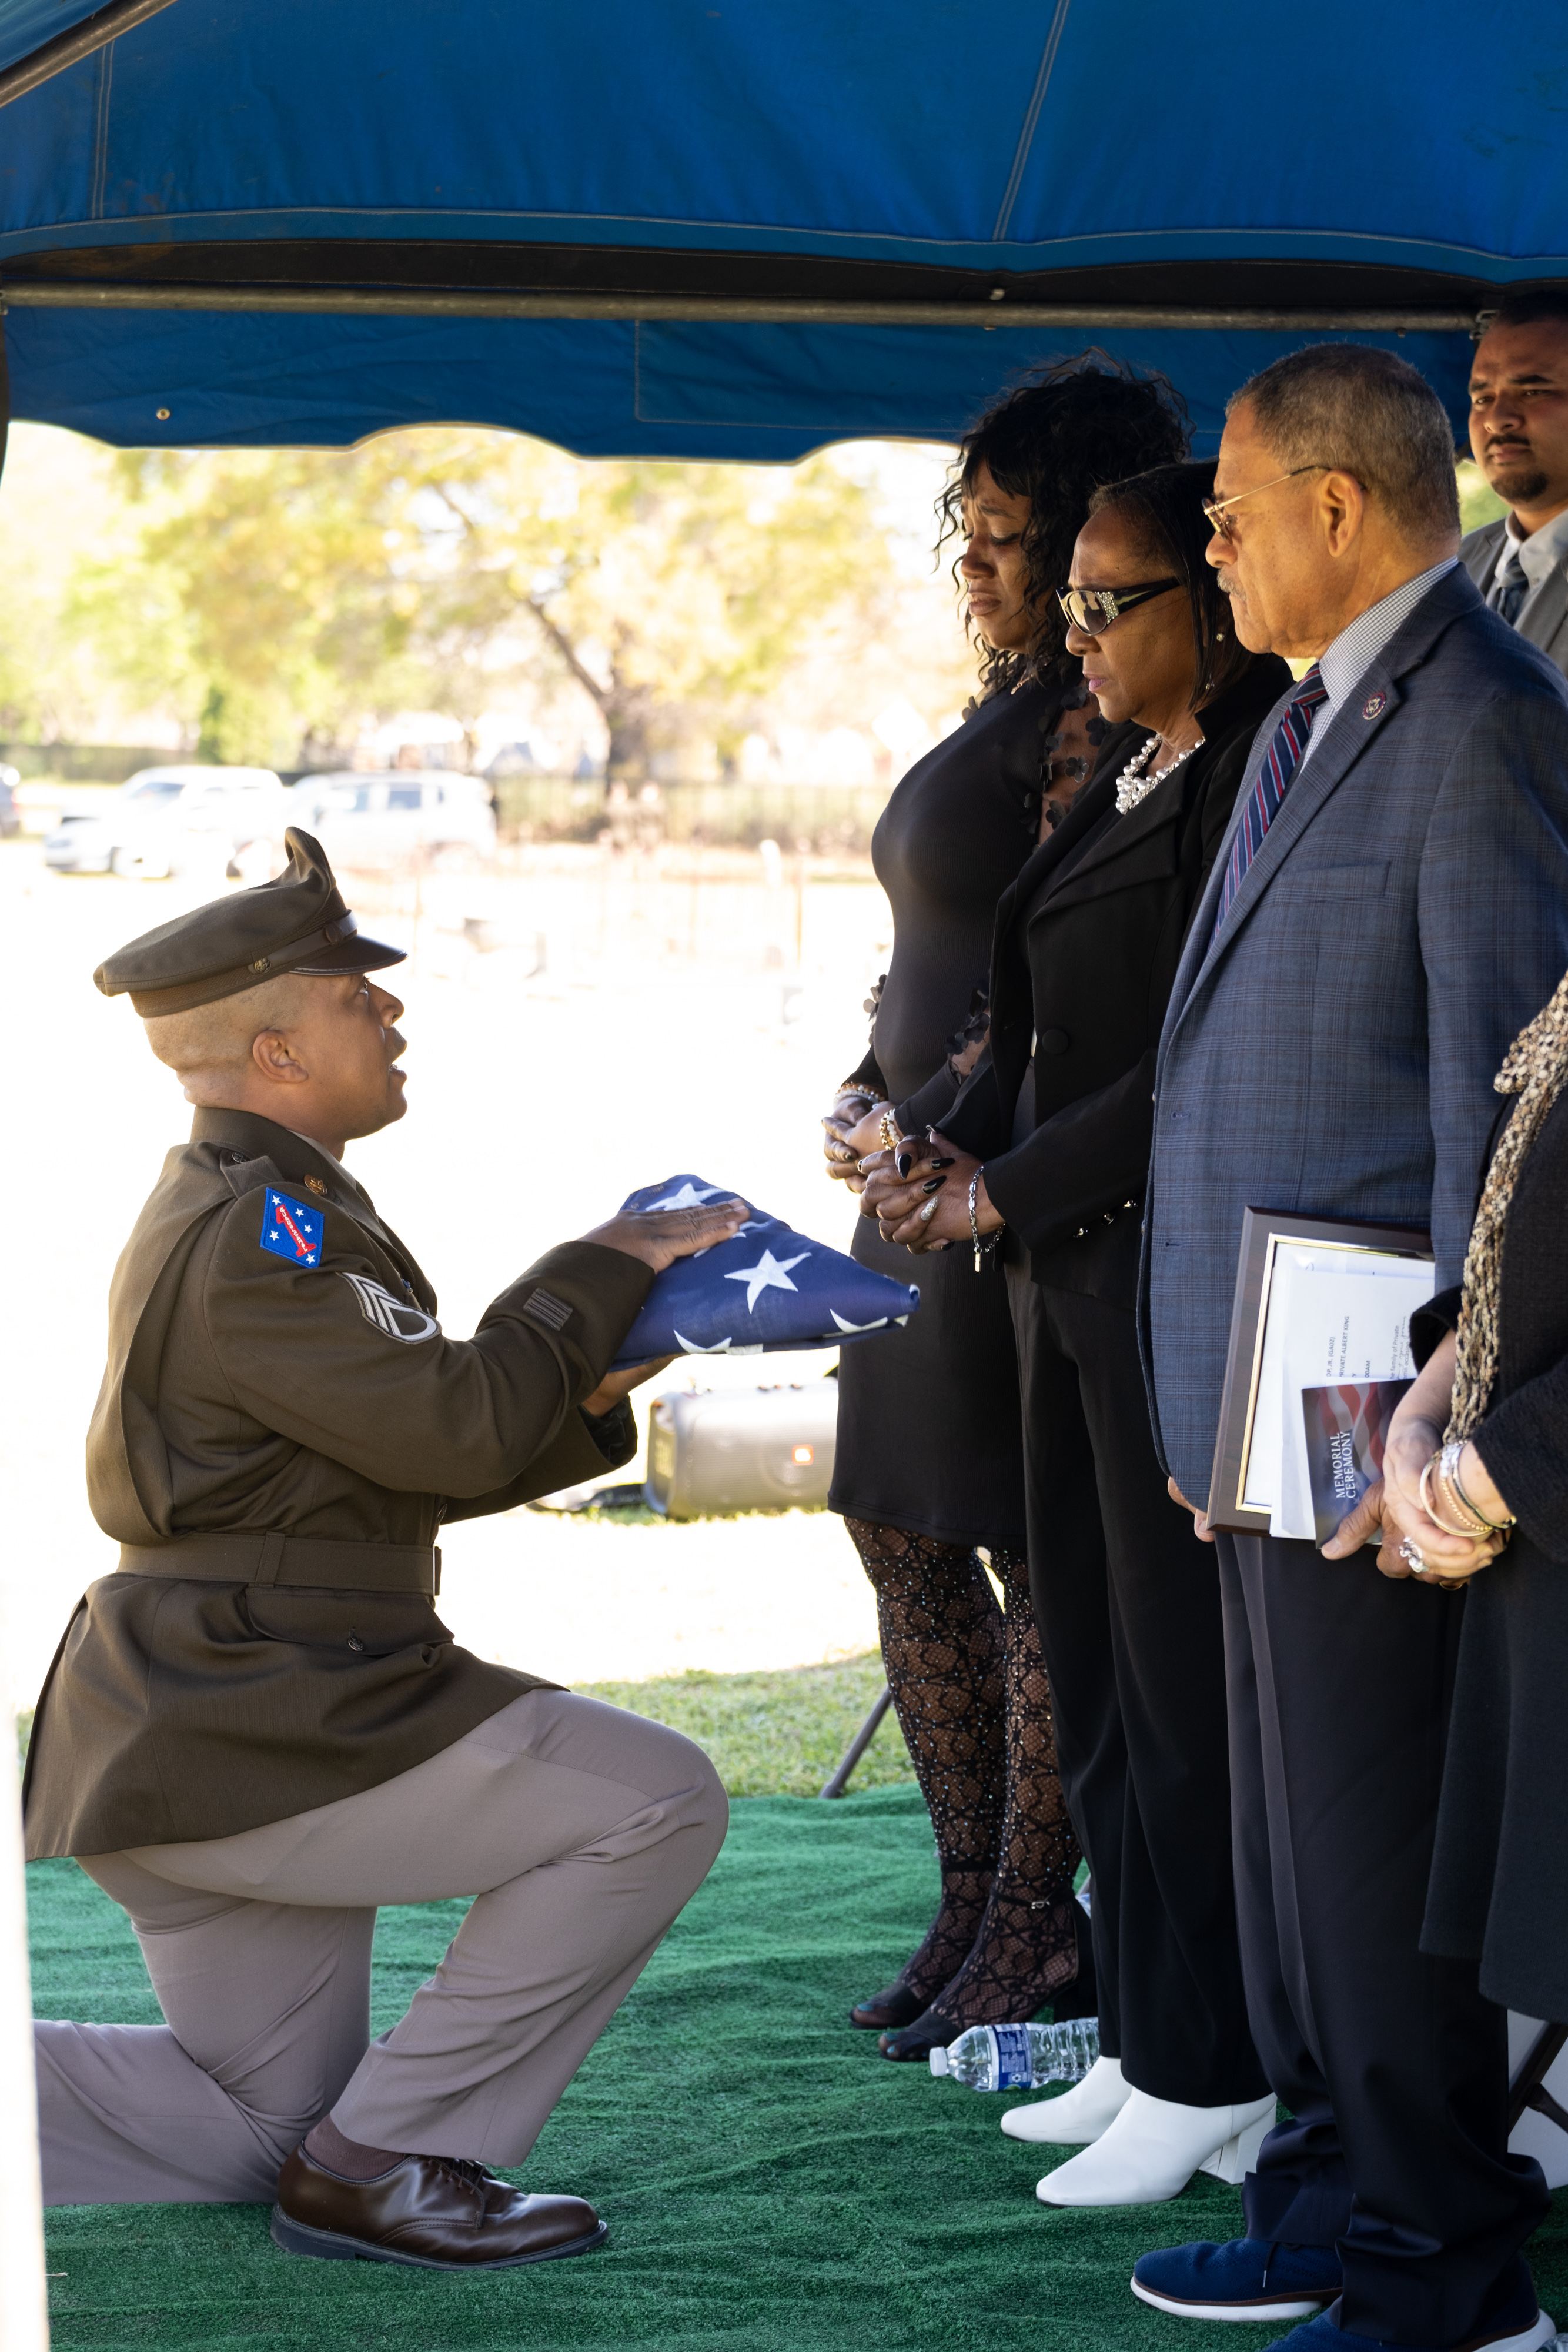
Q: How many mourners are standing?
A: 5